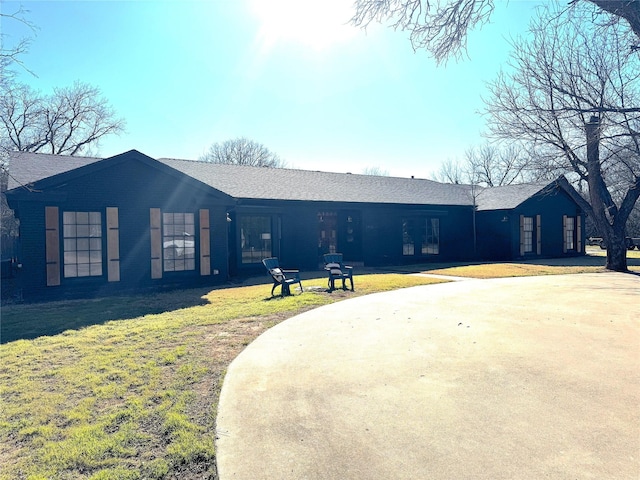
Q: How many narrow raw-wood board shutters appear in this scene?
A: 8